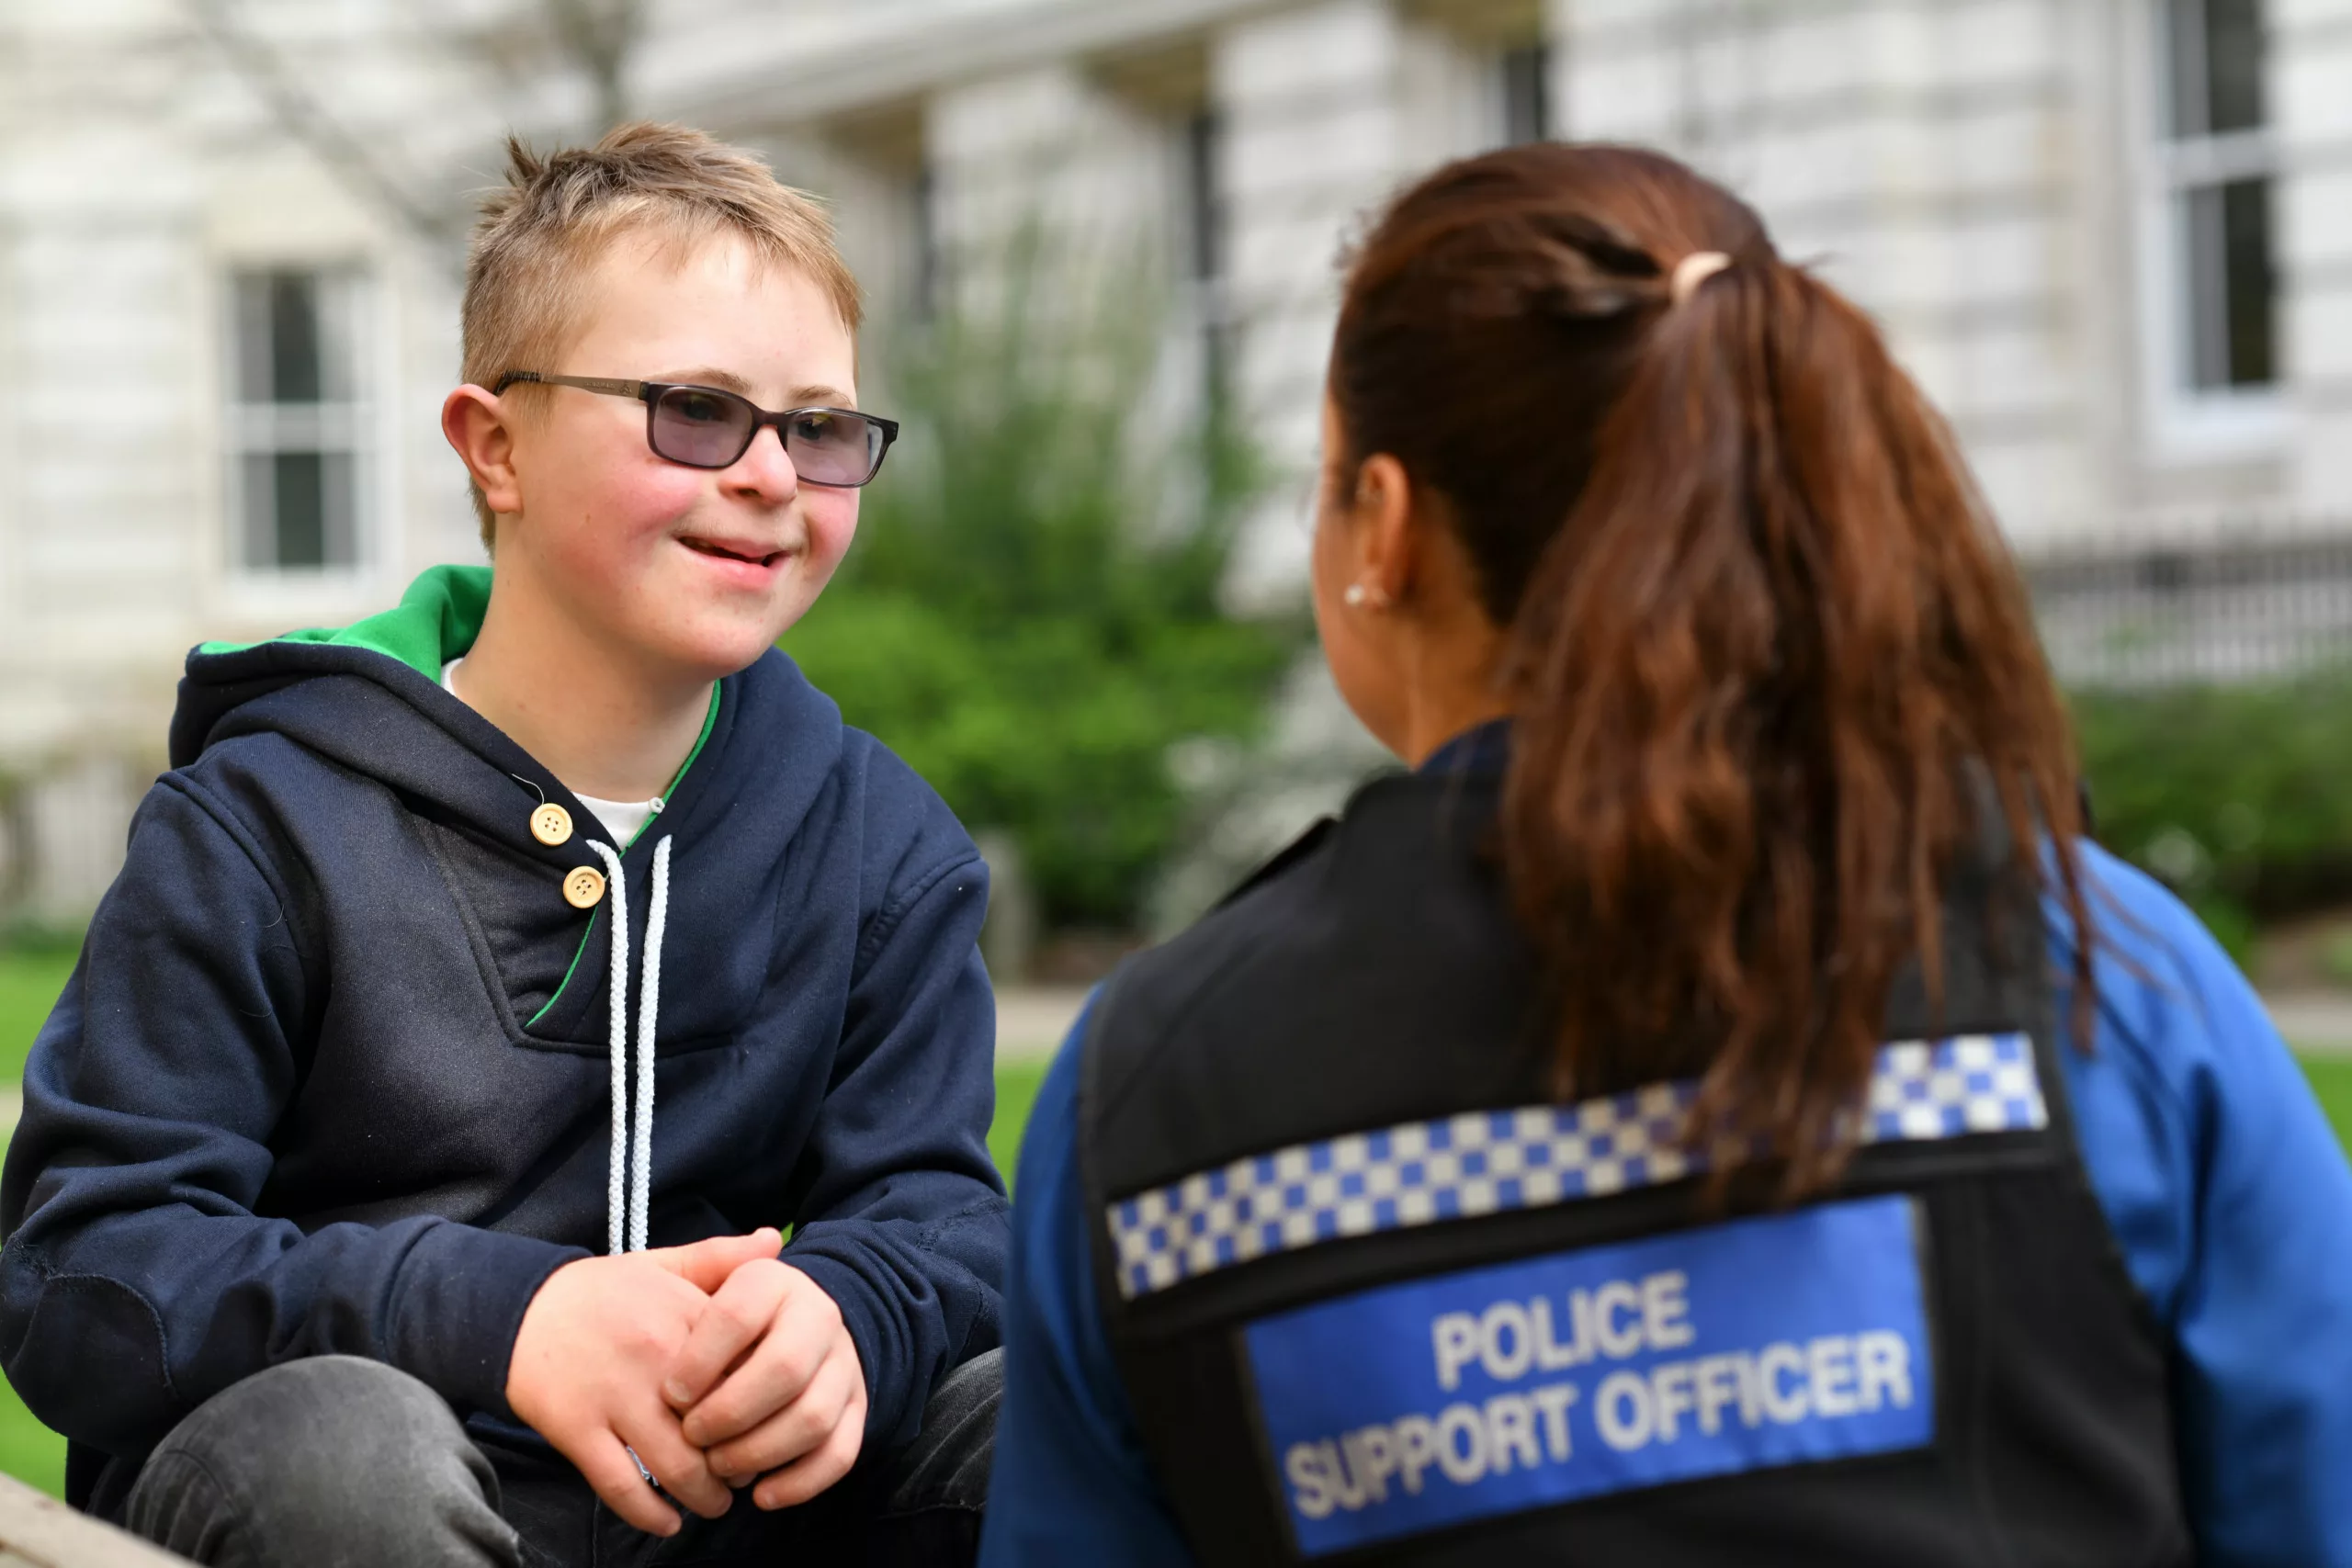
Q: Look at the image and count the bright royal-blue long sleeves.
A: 2